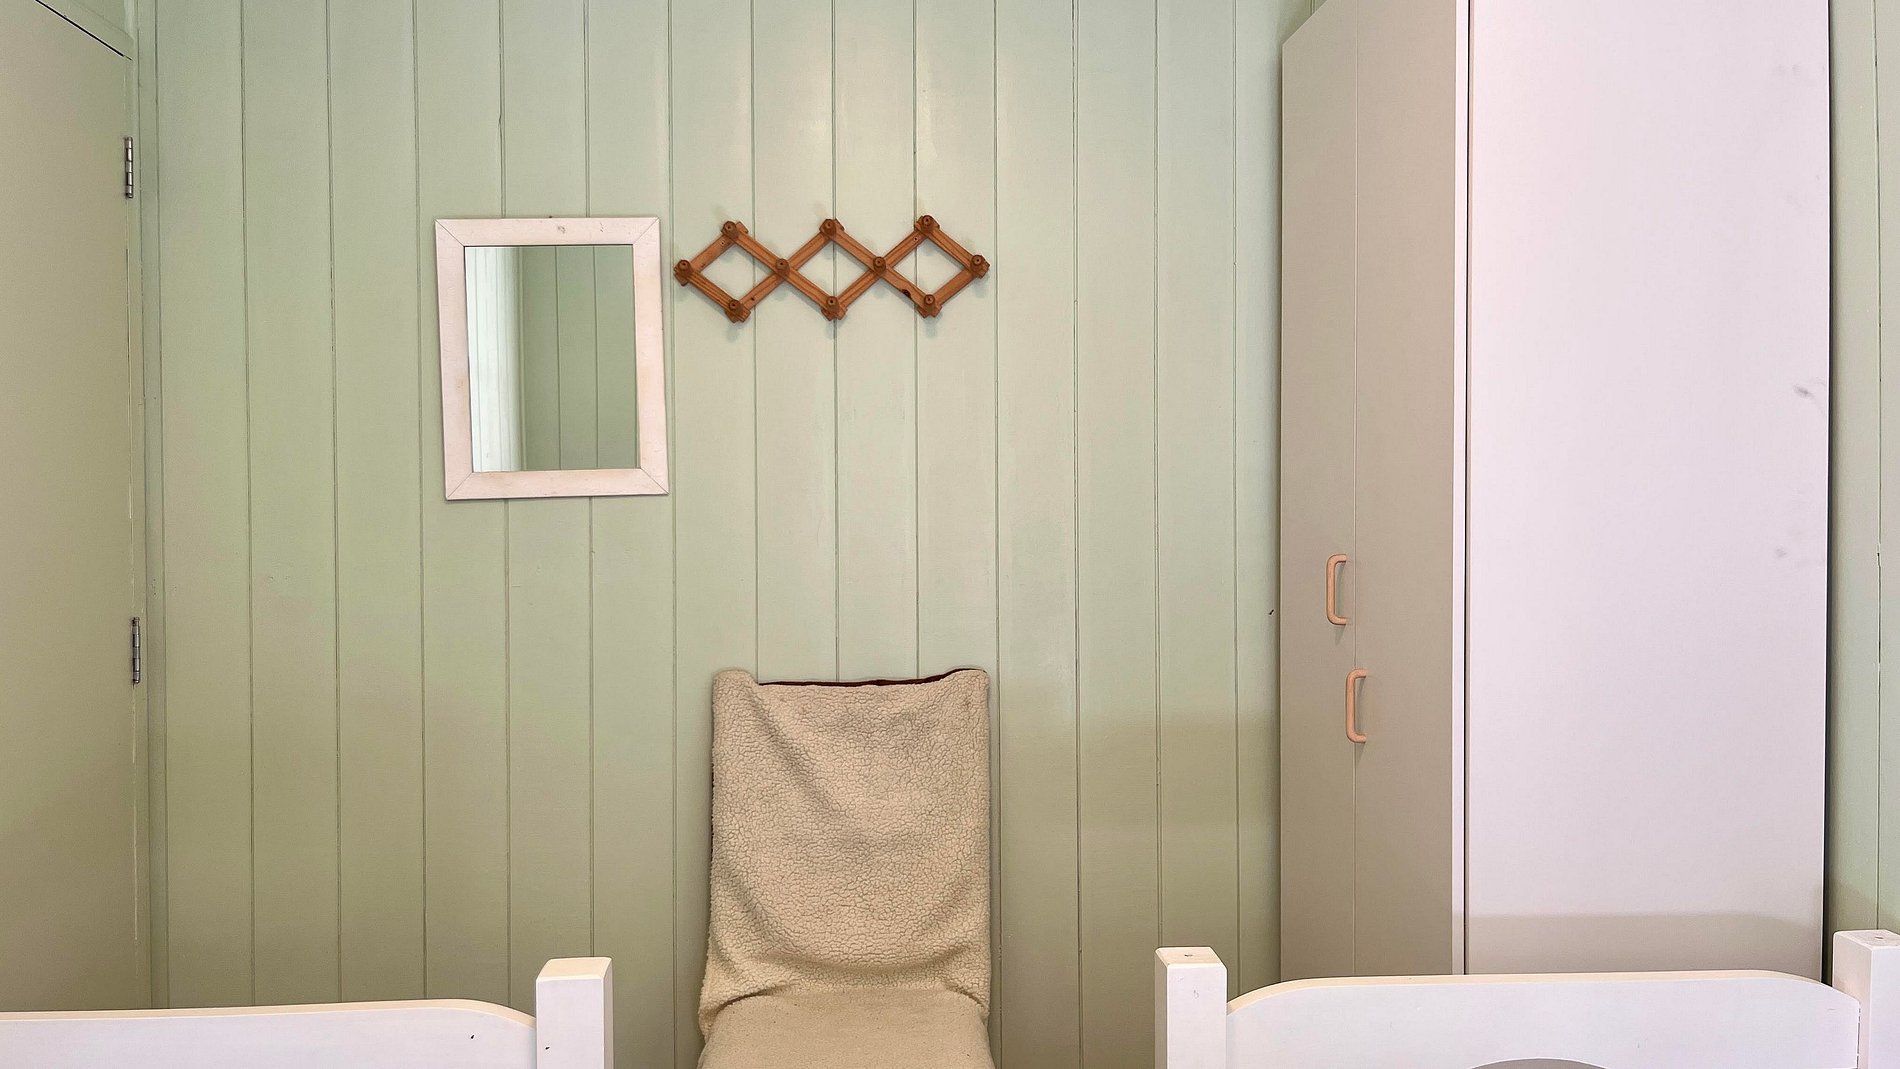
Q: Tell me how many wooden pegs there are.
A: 10